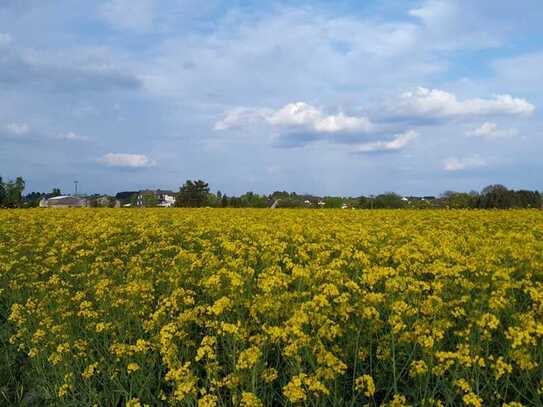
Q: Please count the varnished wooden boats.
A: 0